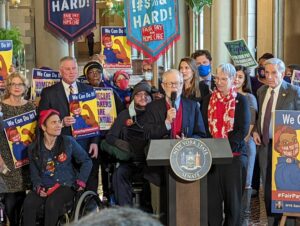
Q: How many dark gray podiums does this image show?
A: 1